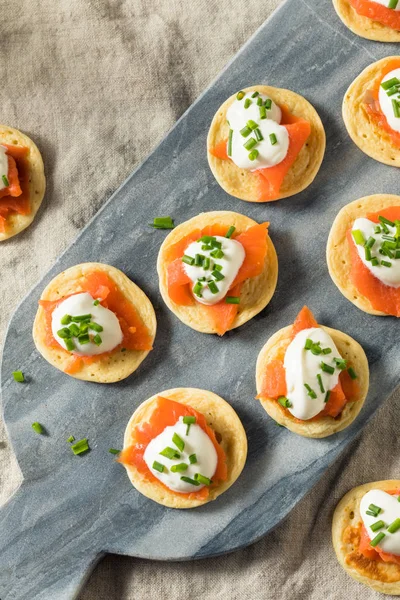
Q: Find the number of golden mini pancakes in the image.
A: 10